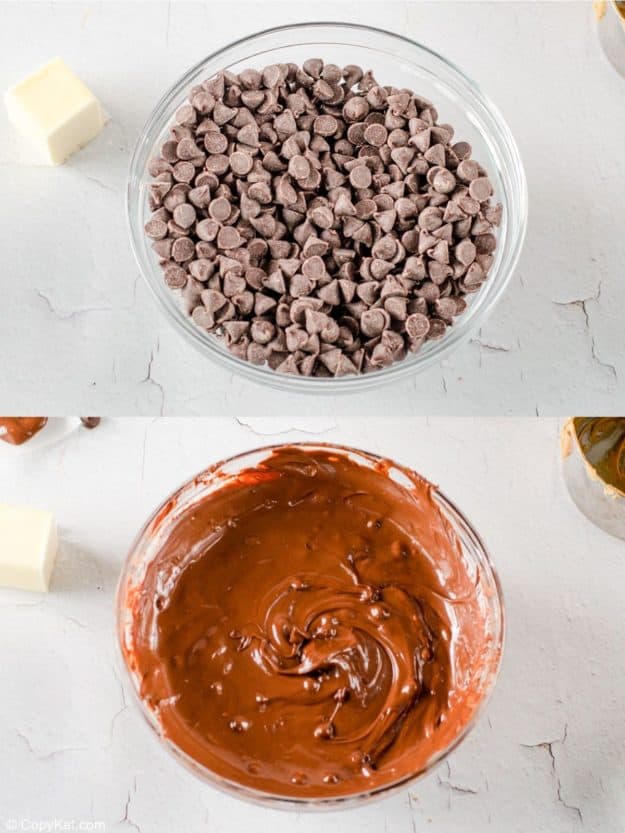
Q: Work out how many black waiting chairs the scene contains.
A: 0